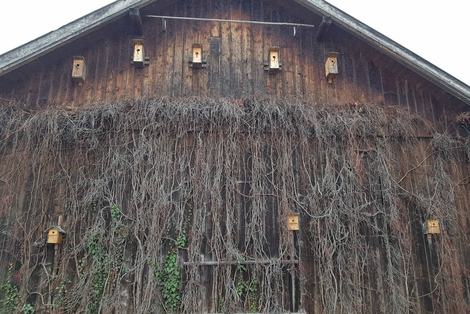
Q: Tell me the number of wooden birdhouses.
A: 8